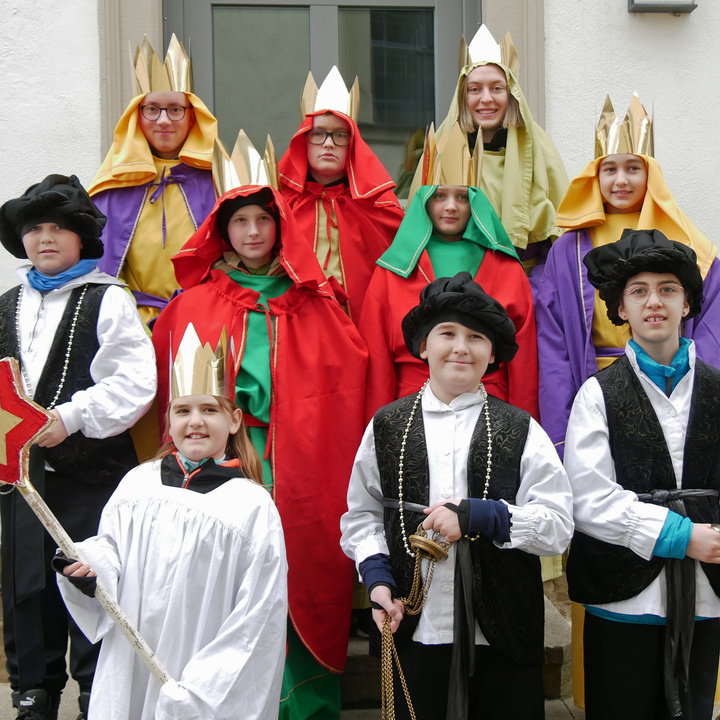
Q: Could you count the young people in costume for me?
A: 10